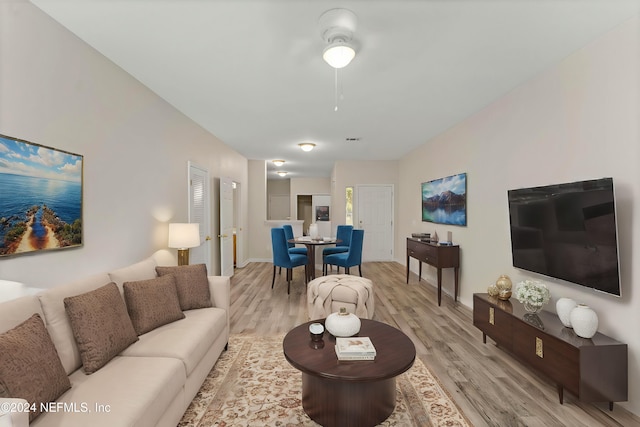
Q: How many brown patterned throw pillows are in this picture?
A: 4